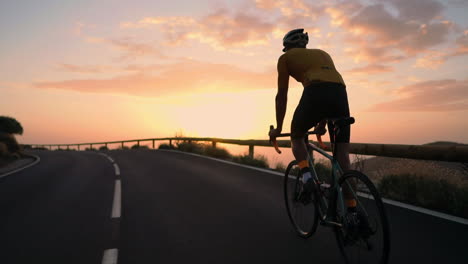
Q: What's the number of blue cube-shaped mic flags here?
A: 0